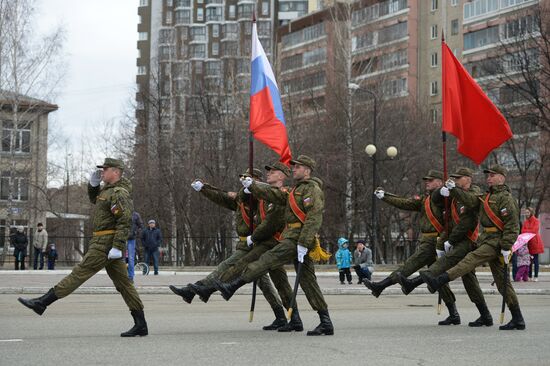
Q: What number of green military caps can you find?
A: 7